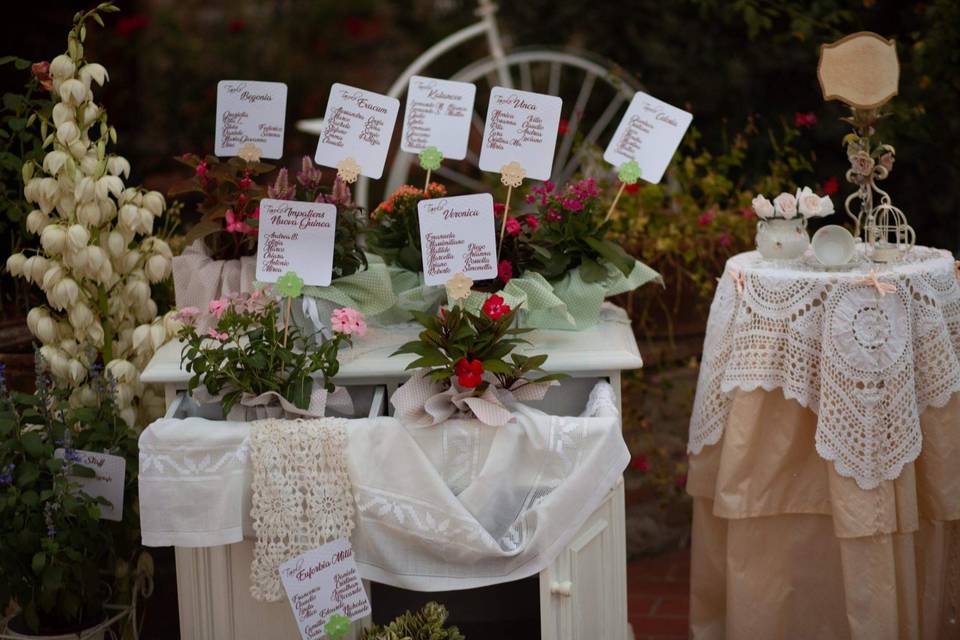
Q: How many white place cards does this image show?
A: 9